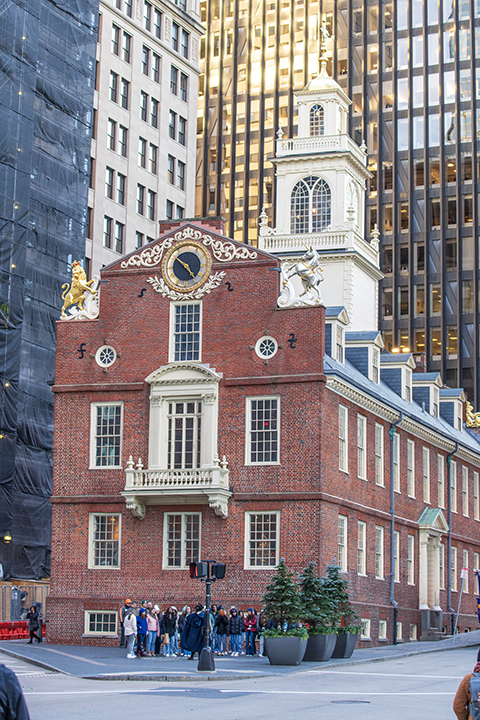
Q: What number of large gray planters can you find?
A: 3